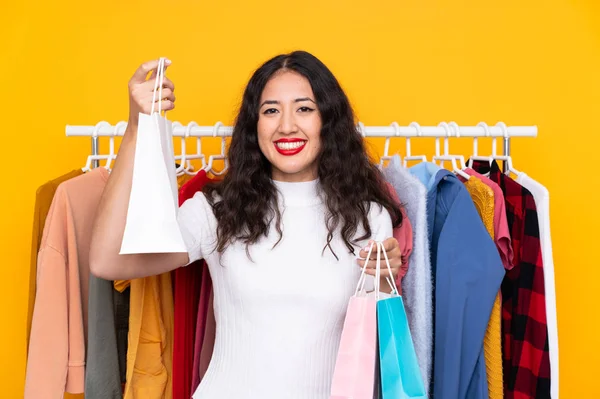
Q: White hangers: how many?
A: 12